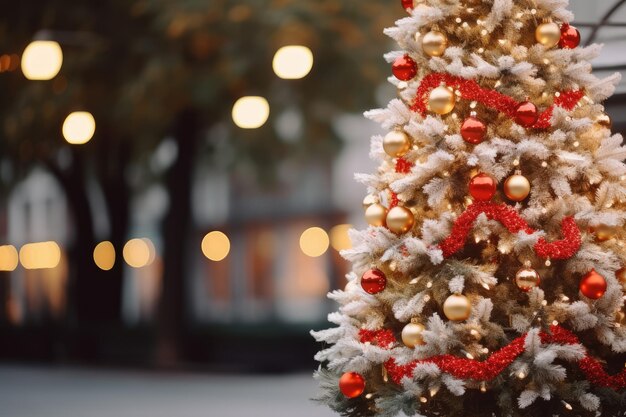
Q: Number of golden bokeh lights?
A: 11